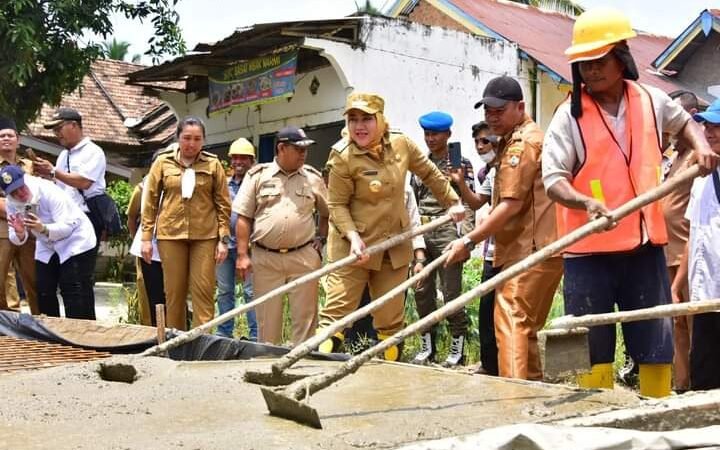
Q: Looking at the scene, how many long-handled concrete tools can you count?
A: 4